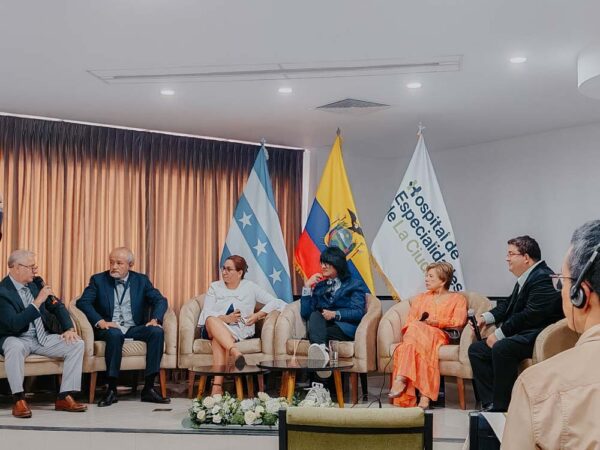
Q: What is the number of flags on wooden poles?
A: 3